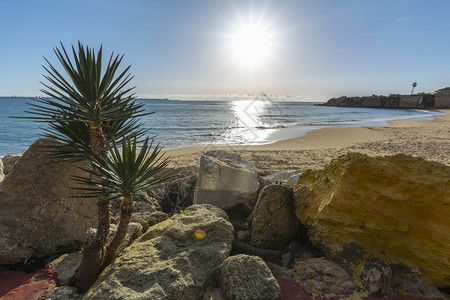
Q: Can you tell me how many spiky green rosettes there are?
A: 3